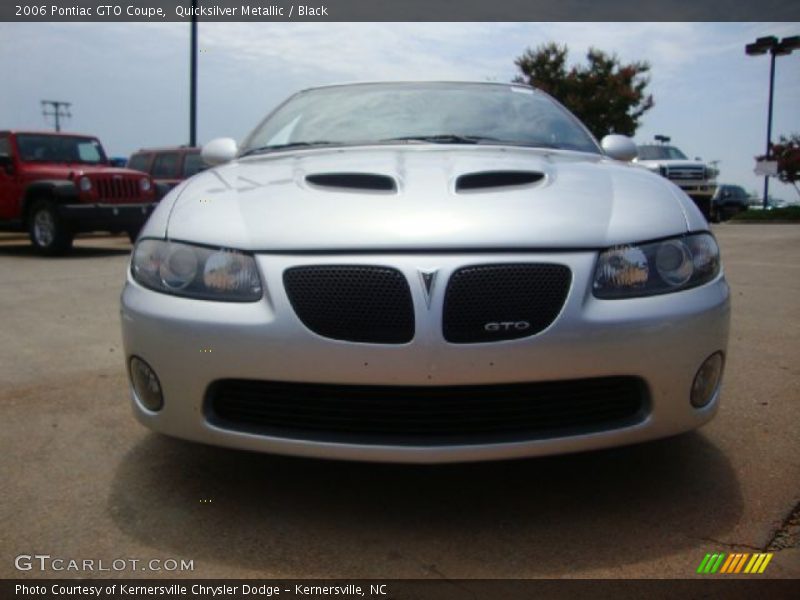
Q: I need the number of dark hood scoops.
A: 2